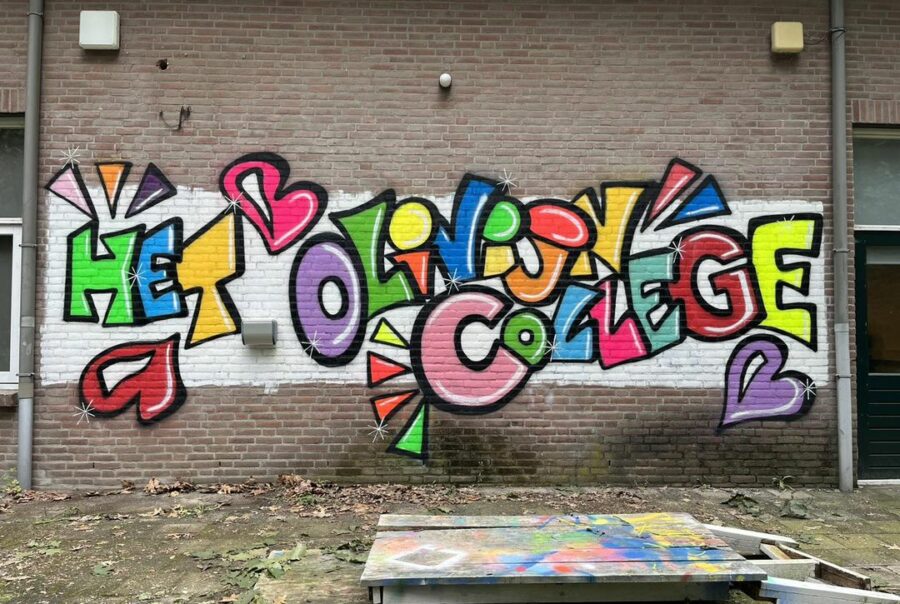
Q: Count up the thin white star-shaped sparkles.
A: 12